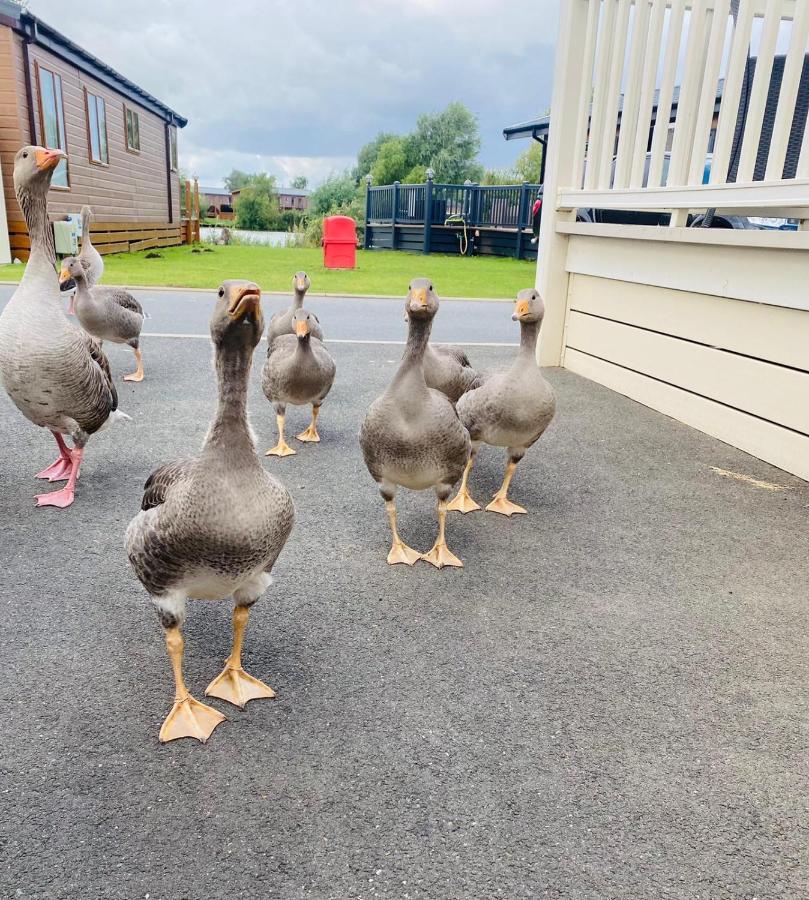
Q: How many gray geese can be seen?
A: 9